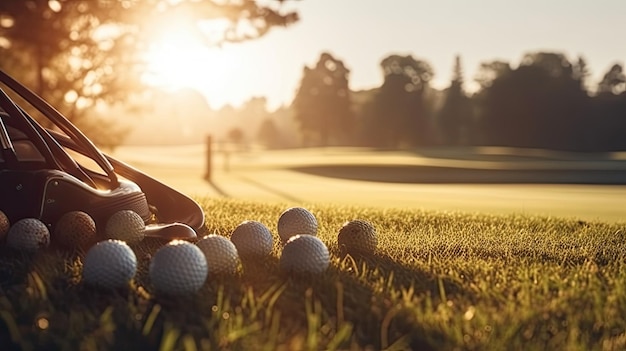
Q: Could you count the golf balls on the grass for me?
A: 11